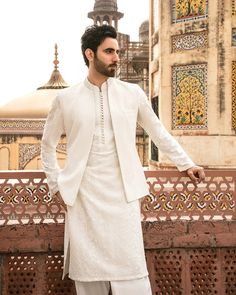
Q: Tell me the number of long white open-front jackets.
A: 1